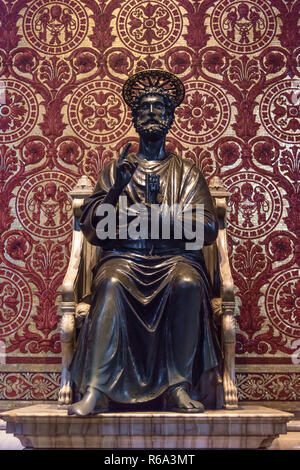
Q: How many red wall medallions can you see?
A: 11